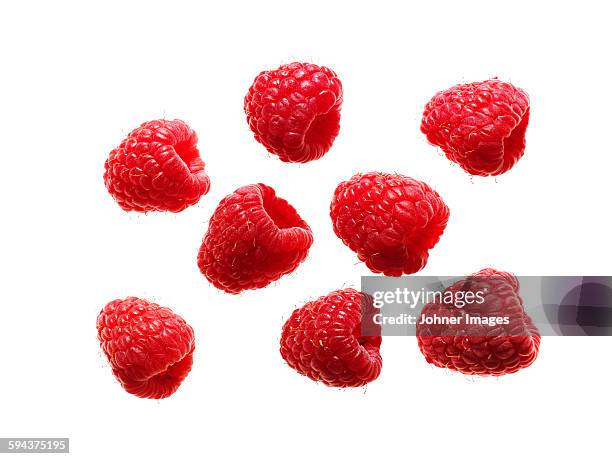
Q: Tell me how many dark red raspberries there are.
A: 8